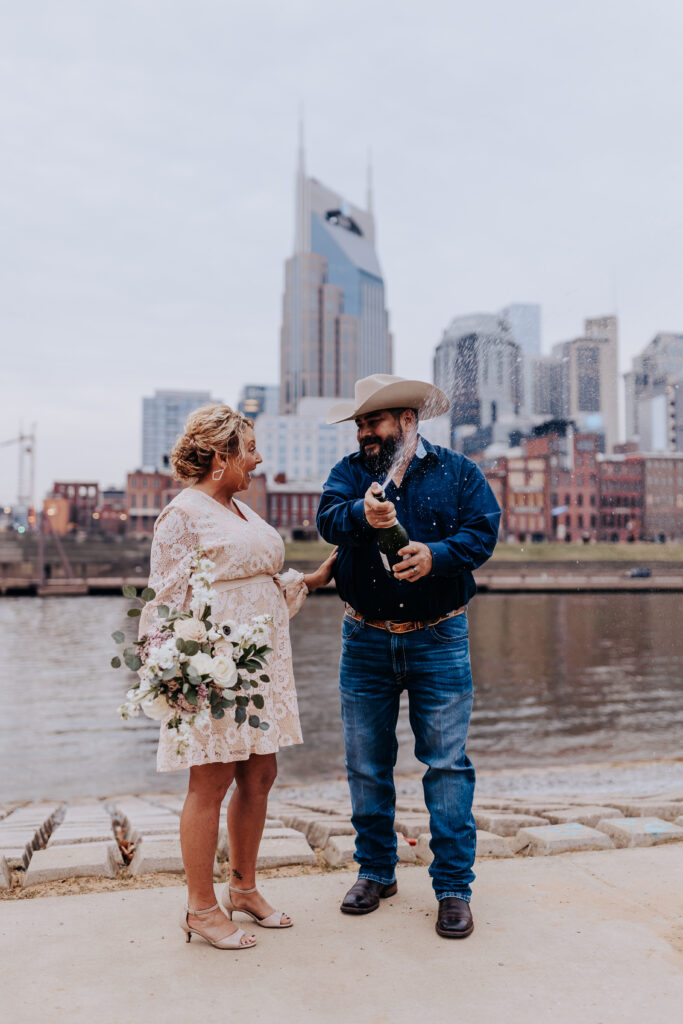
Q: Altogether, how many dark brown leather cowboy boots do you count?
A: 2